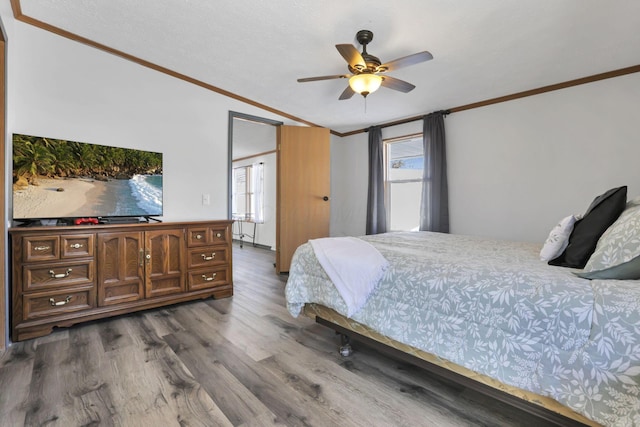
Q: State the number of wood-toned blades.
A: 5